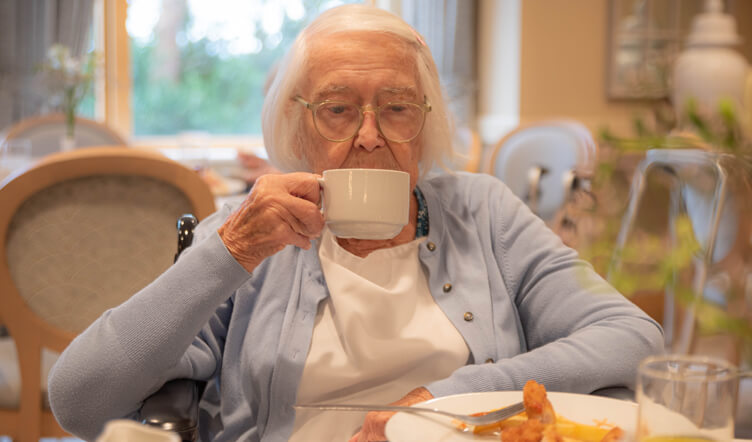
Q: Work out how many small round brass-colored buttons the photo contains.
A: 4